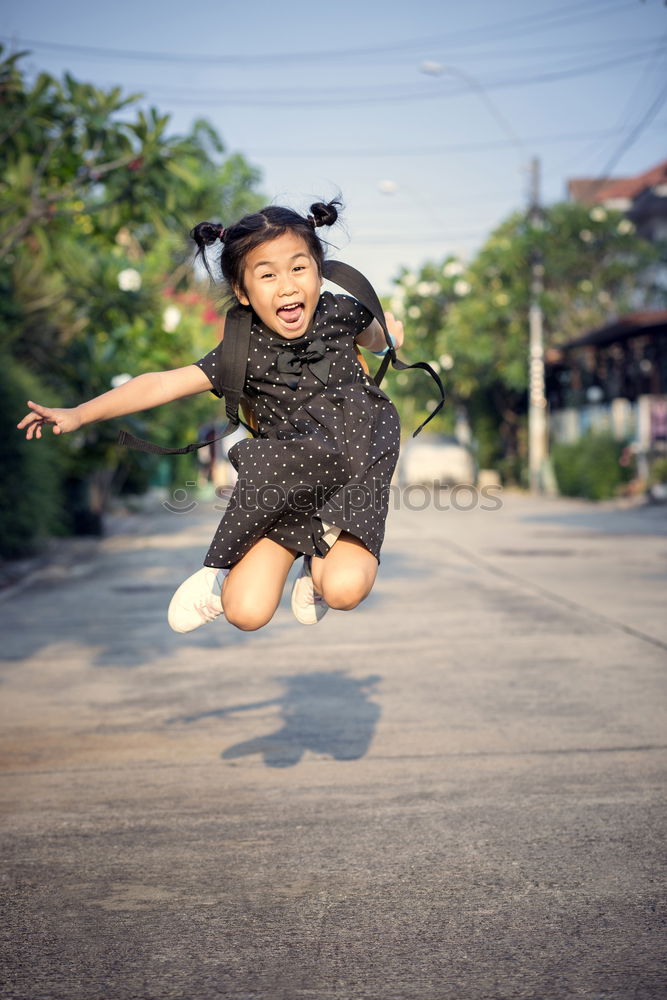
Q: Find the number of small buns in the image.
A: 2